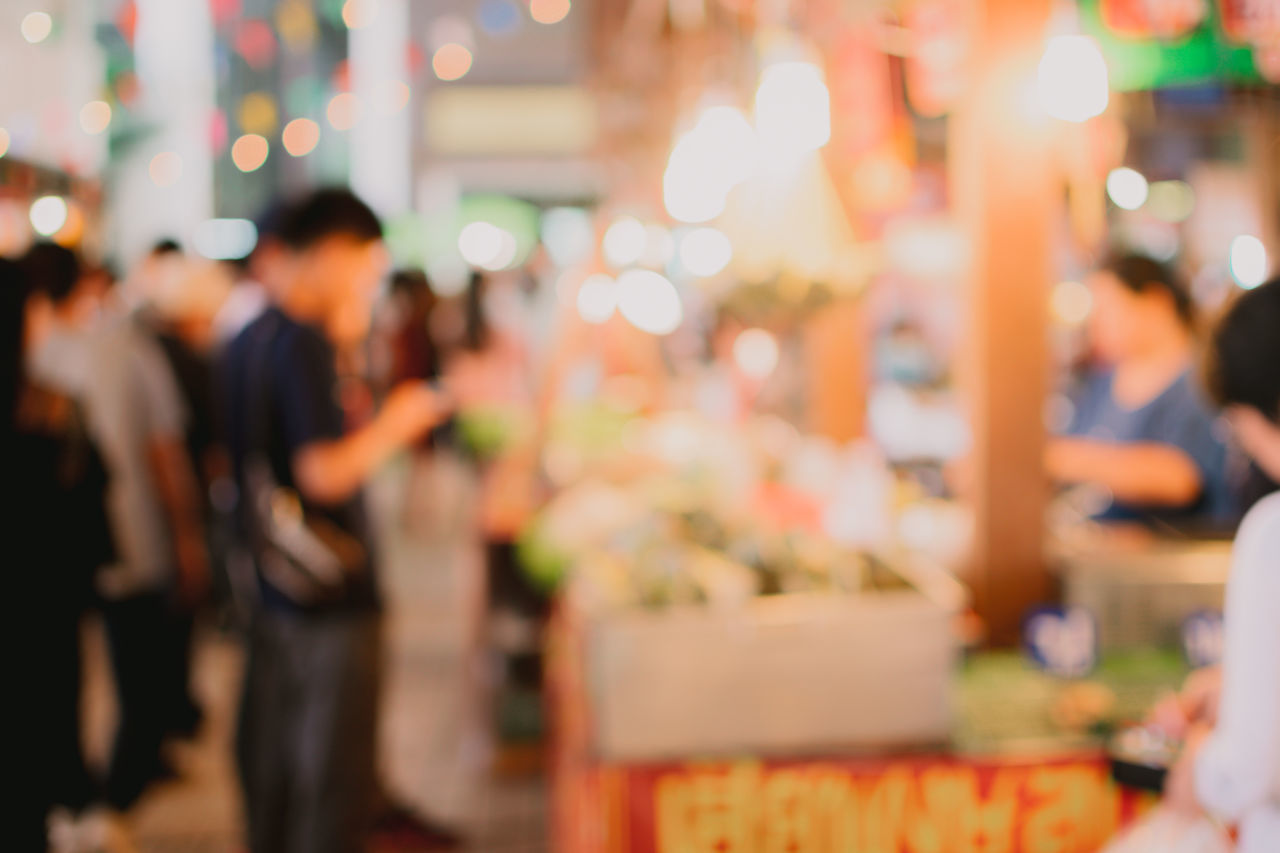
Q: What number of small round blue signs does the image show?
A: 2